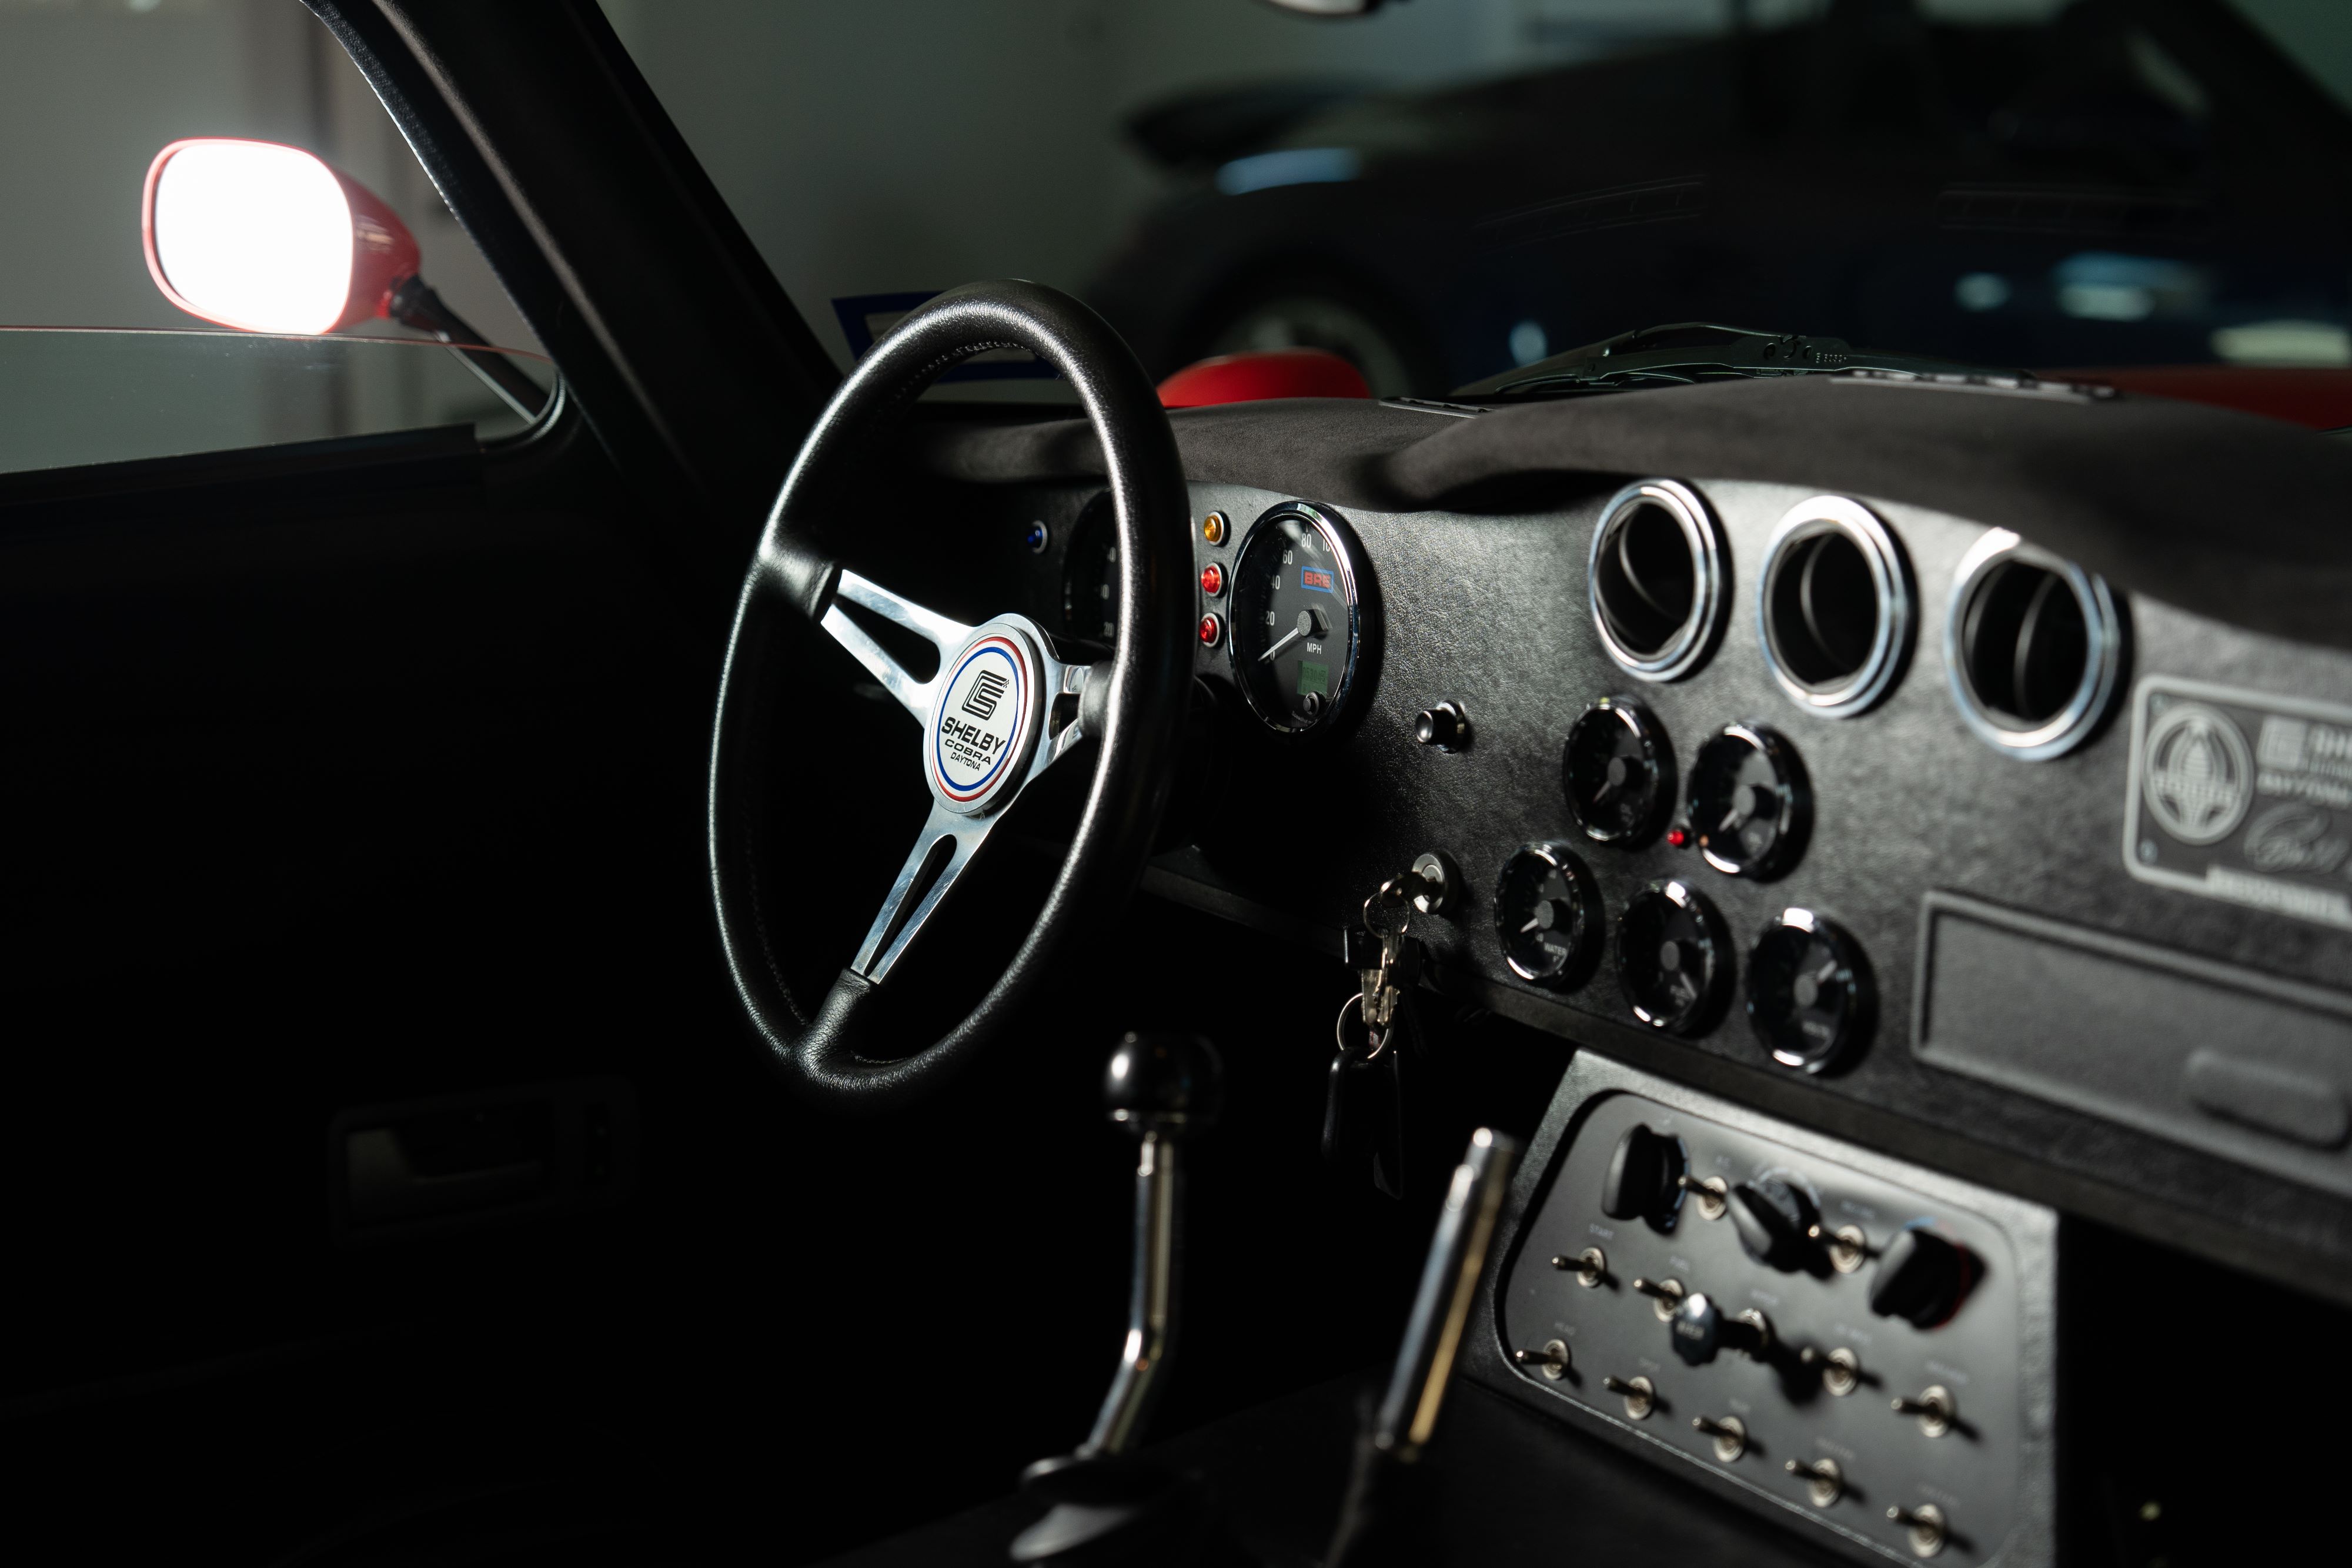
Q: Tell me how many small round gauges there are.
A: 5